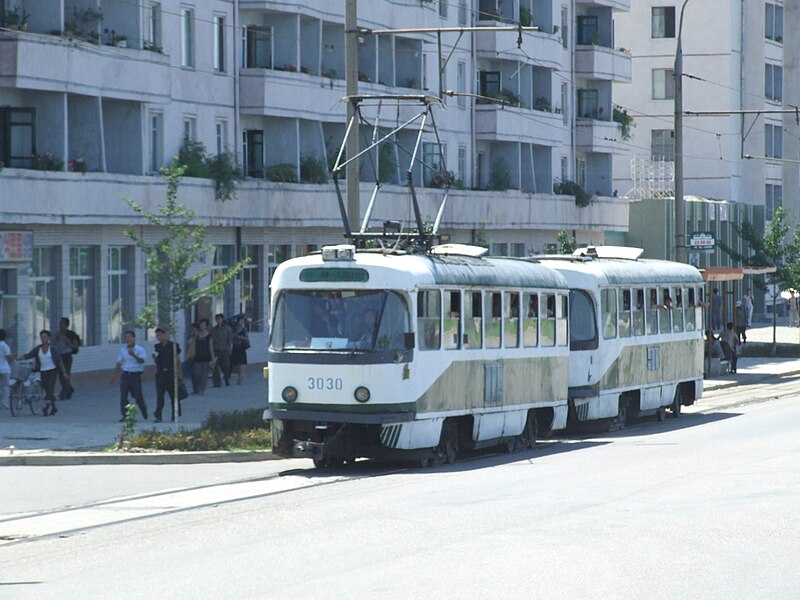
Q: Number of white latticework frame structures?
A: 1